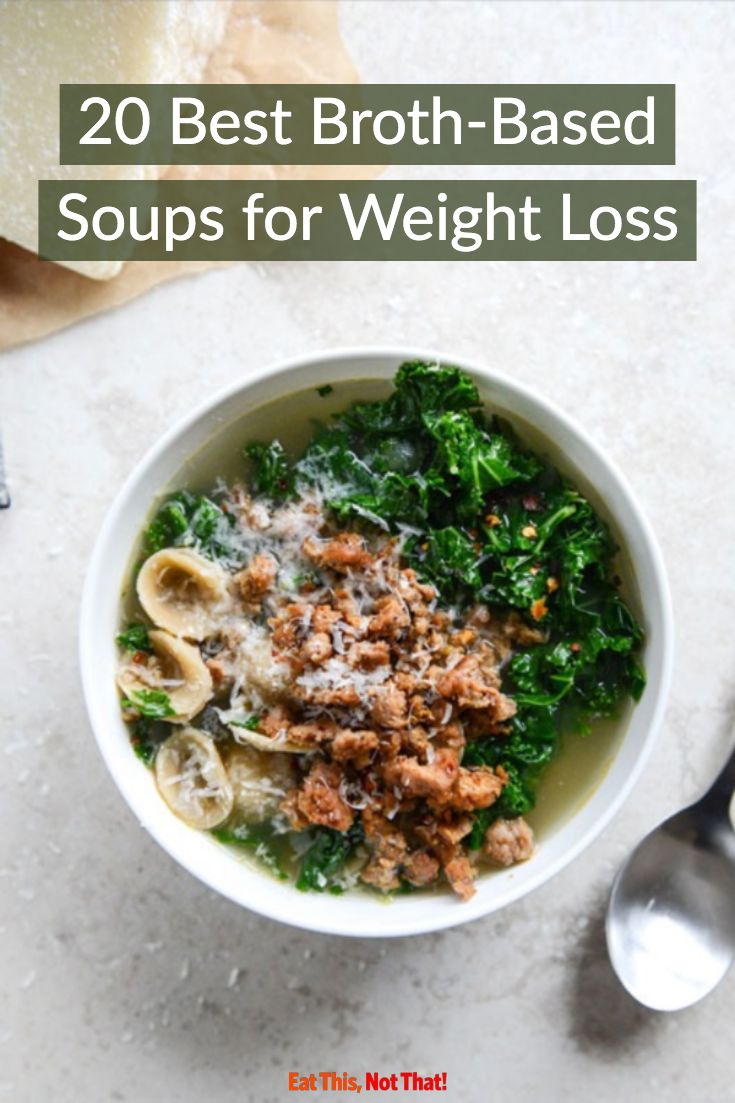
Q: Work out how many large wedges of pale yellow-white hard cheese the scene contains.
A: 1